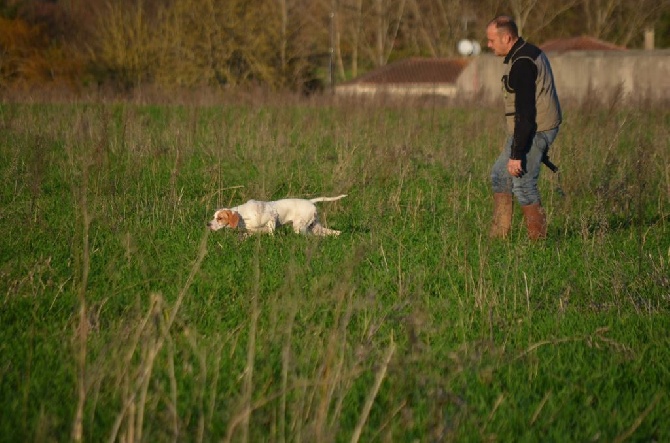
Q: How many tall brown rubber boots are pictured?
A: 2